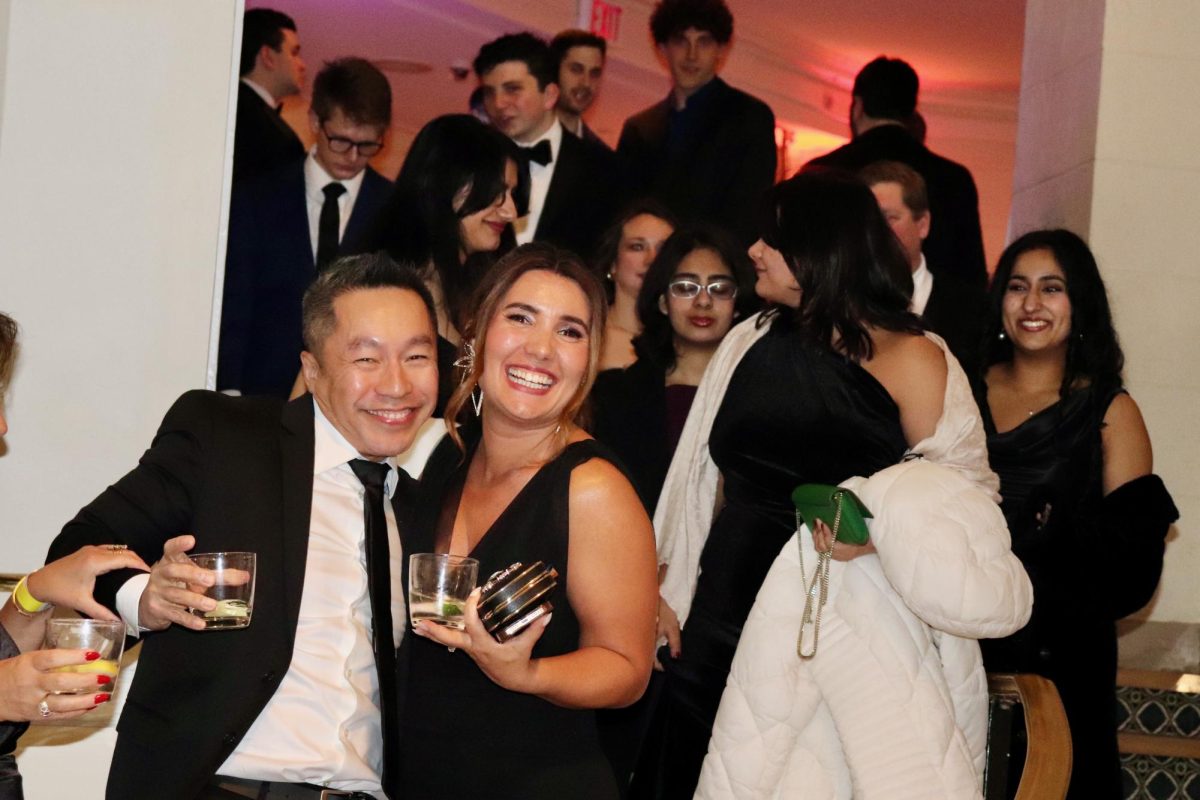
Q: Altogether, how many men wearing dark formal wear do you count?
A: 8